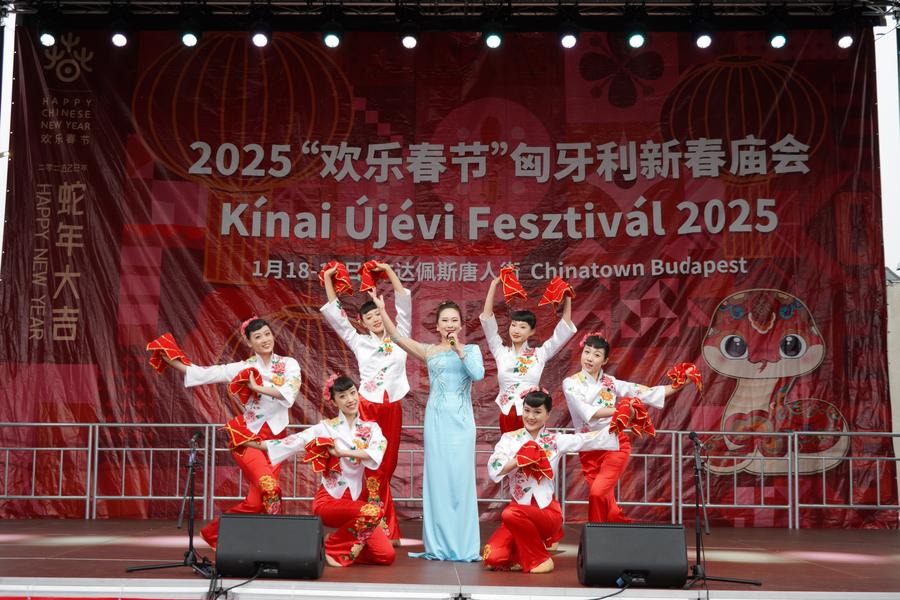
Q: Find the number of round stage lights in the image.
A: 12